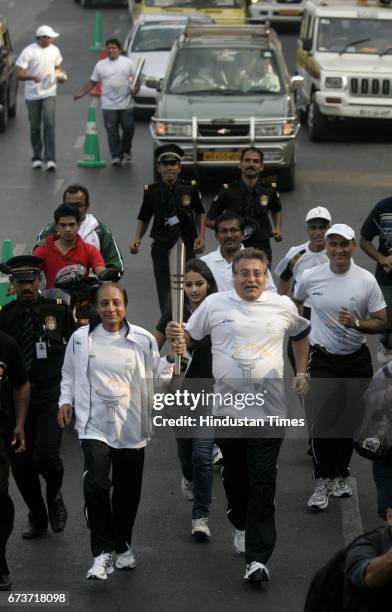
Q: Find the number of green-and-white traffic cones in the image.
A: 3